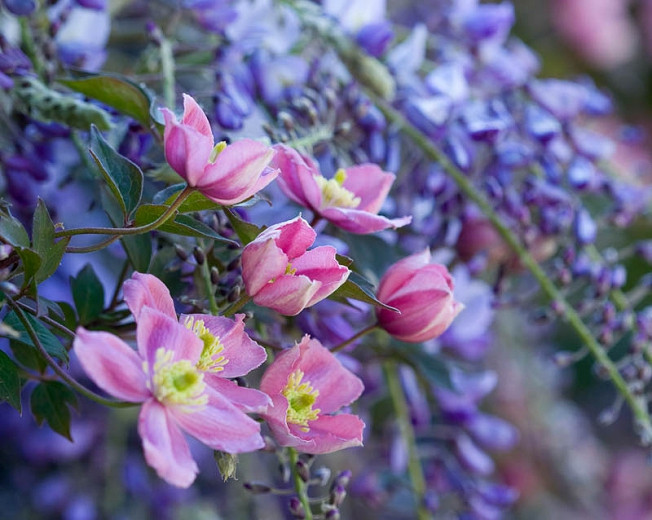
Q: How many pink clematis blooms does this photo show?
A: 7